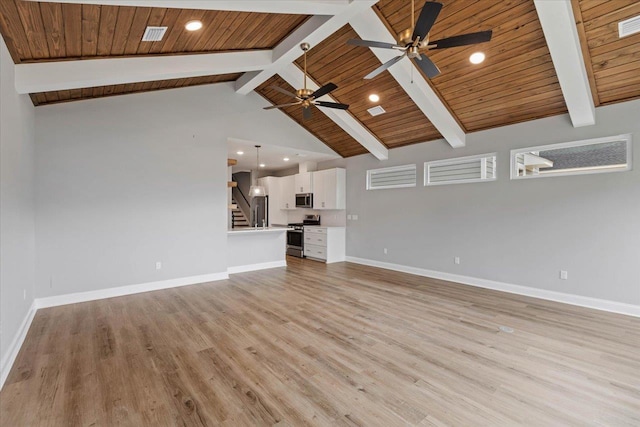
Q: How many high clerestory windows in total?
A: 3